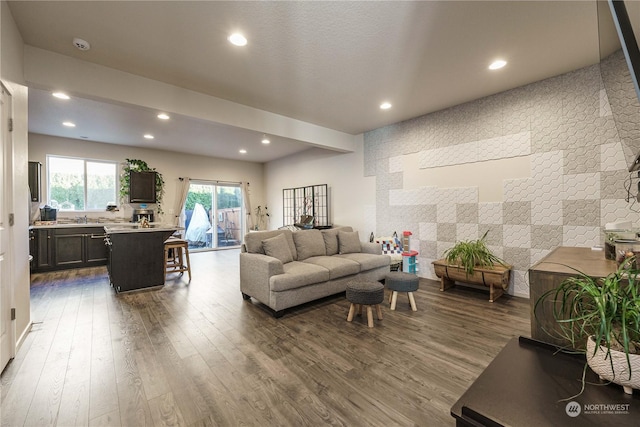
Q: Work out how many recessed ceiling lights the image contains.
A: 9